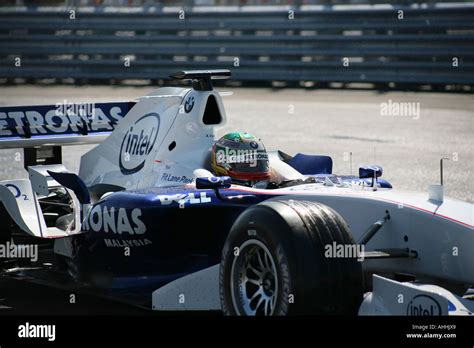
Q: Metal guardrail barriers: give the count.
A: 3